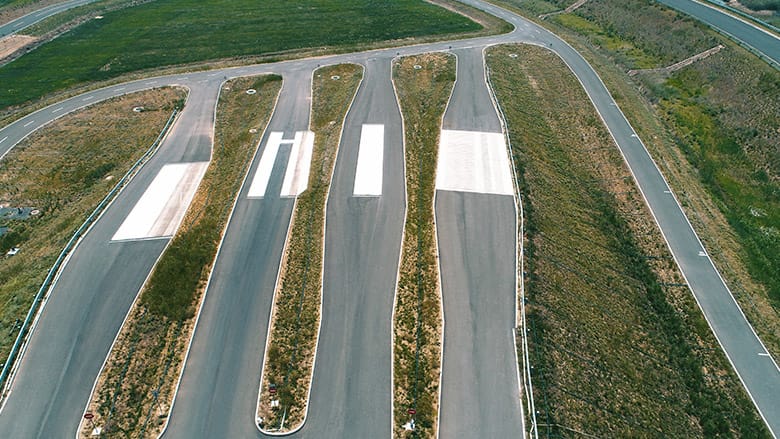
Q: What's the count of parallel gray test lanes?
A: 4